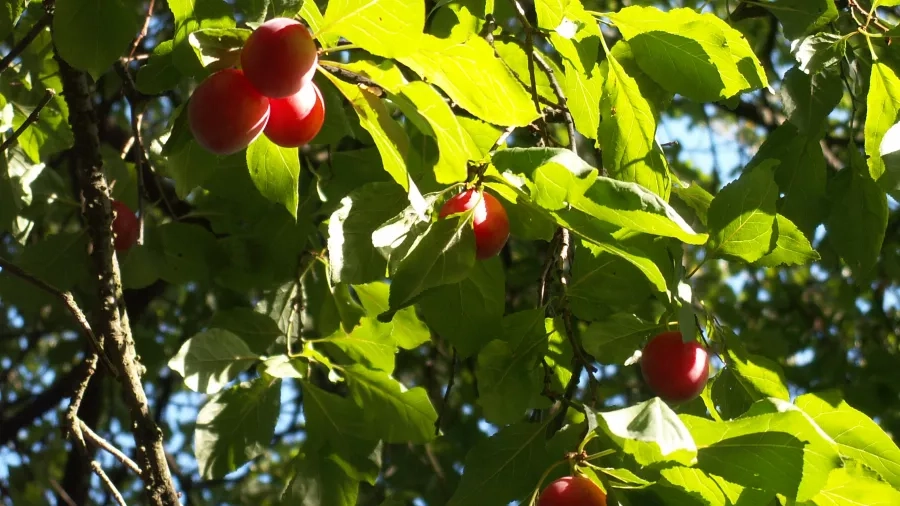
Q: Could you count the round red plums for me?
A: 7